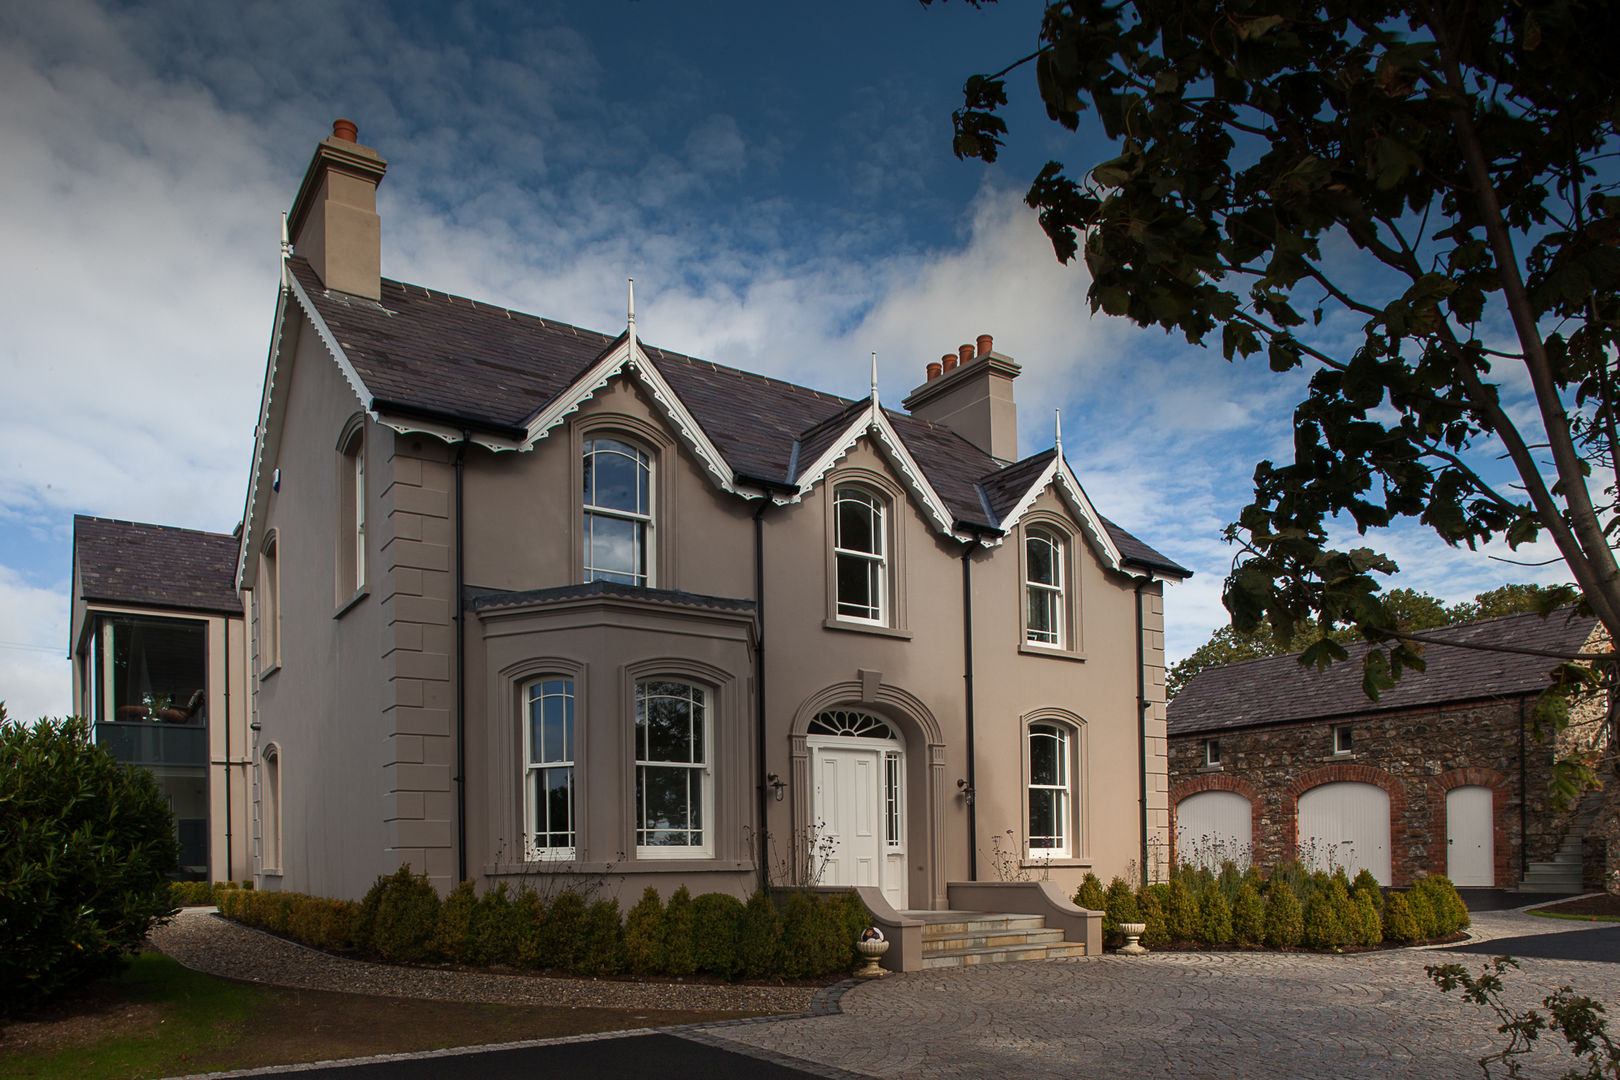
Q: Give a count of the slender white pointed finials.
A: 4